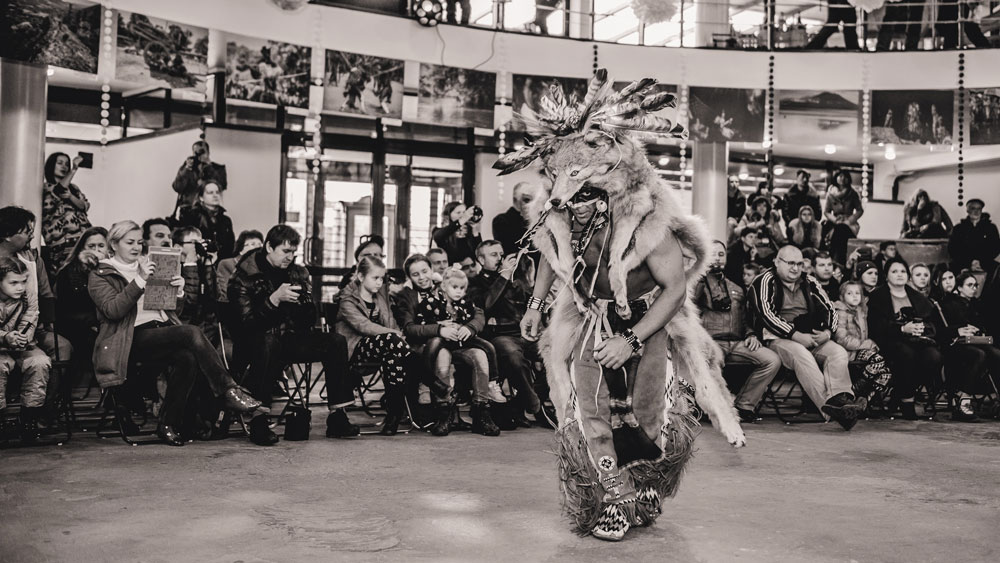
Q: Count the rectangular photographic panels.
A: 11